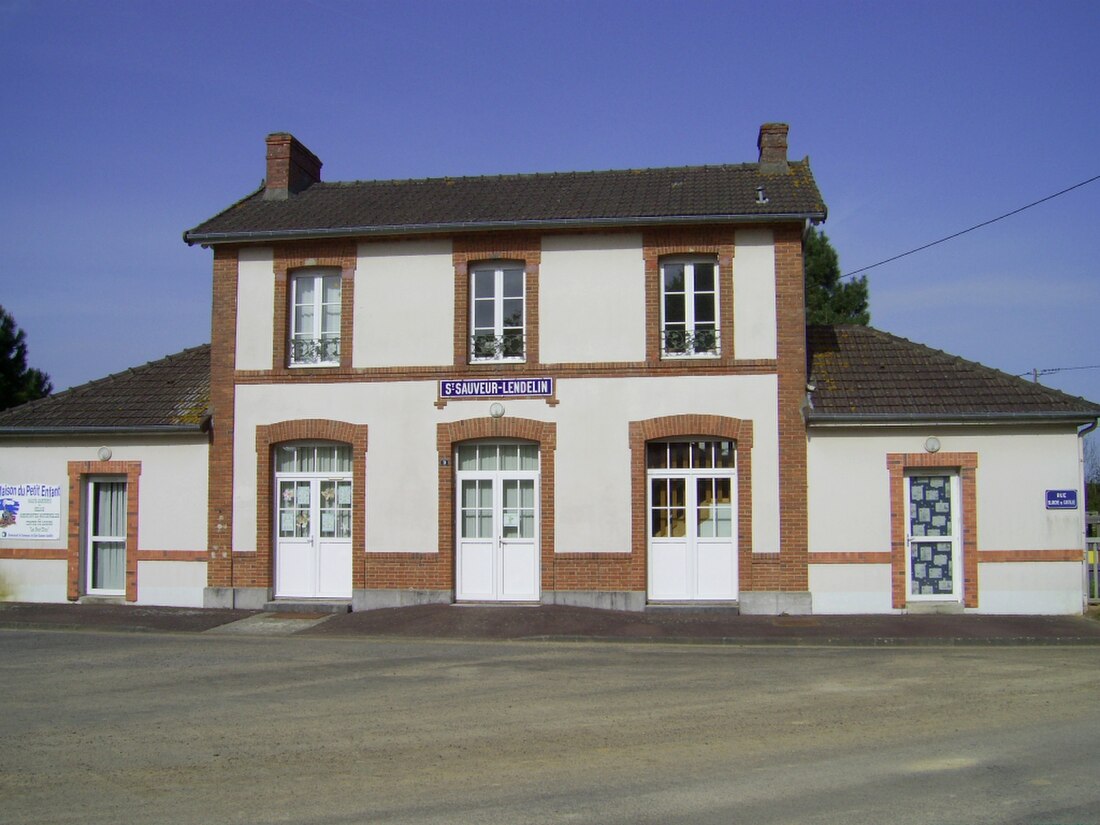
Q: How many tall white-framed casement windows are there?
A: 3